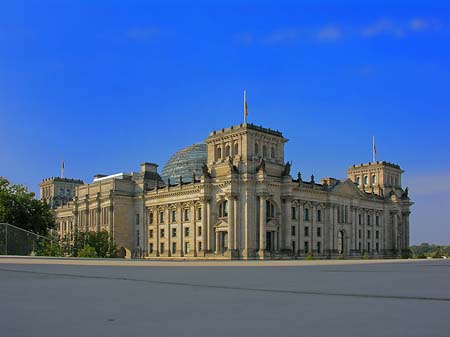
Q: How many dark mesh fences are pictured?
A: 1